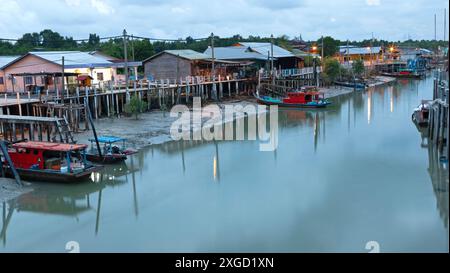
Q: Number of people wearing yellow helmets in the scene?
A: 0